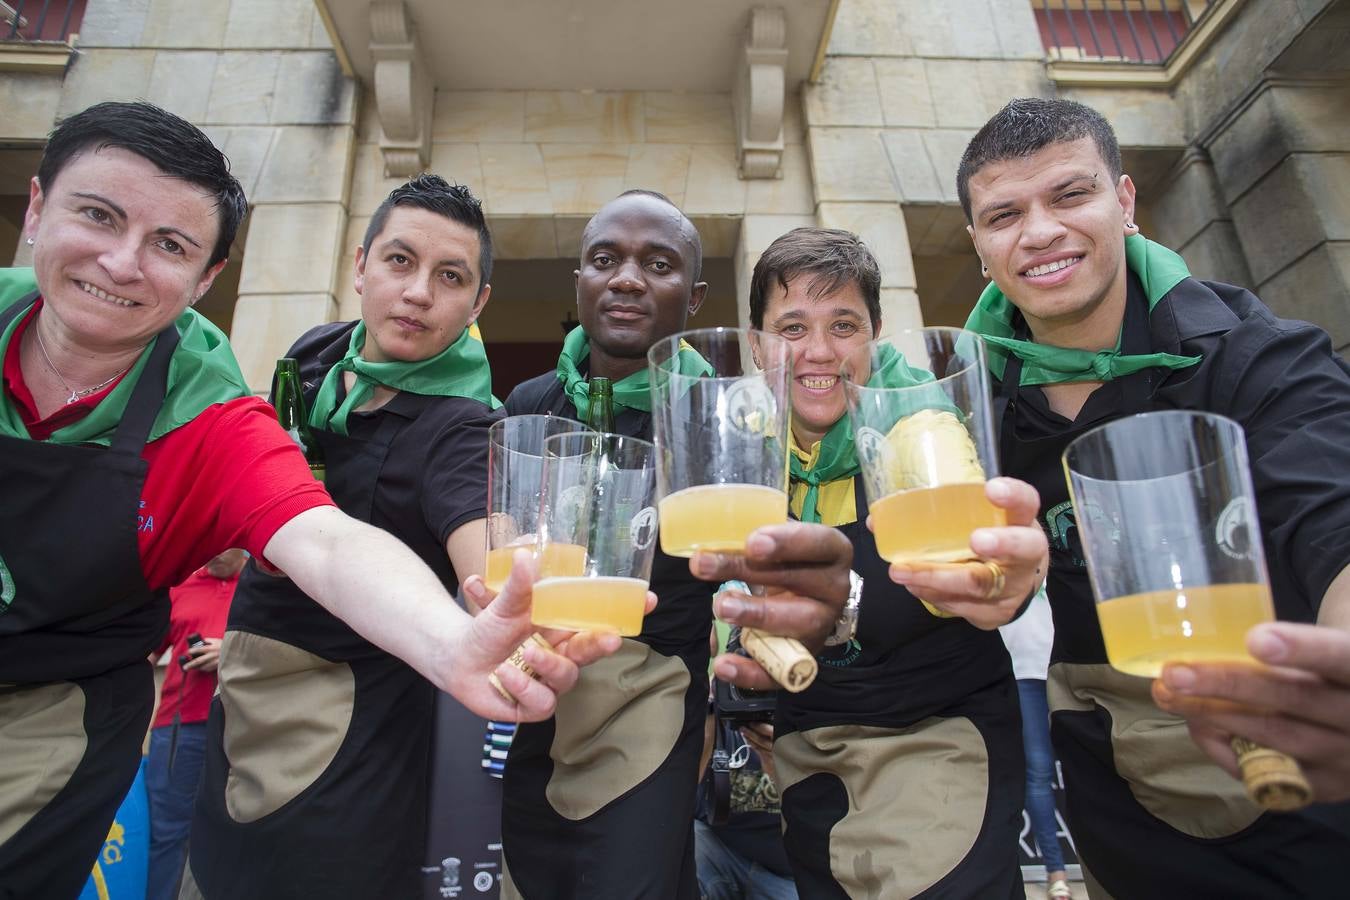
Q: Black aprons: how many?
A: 5